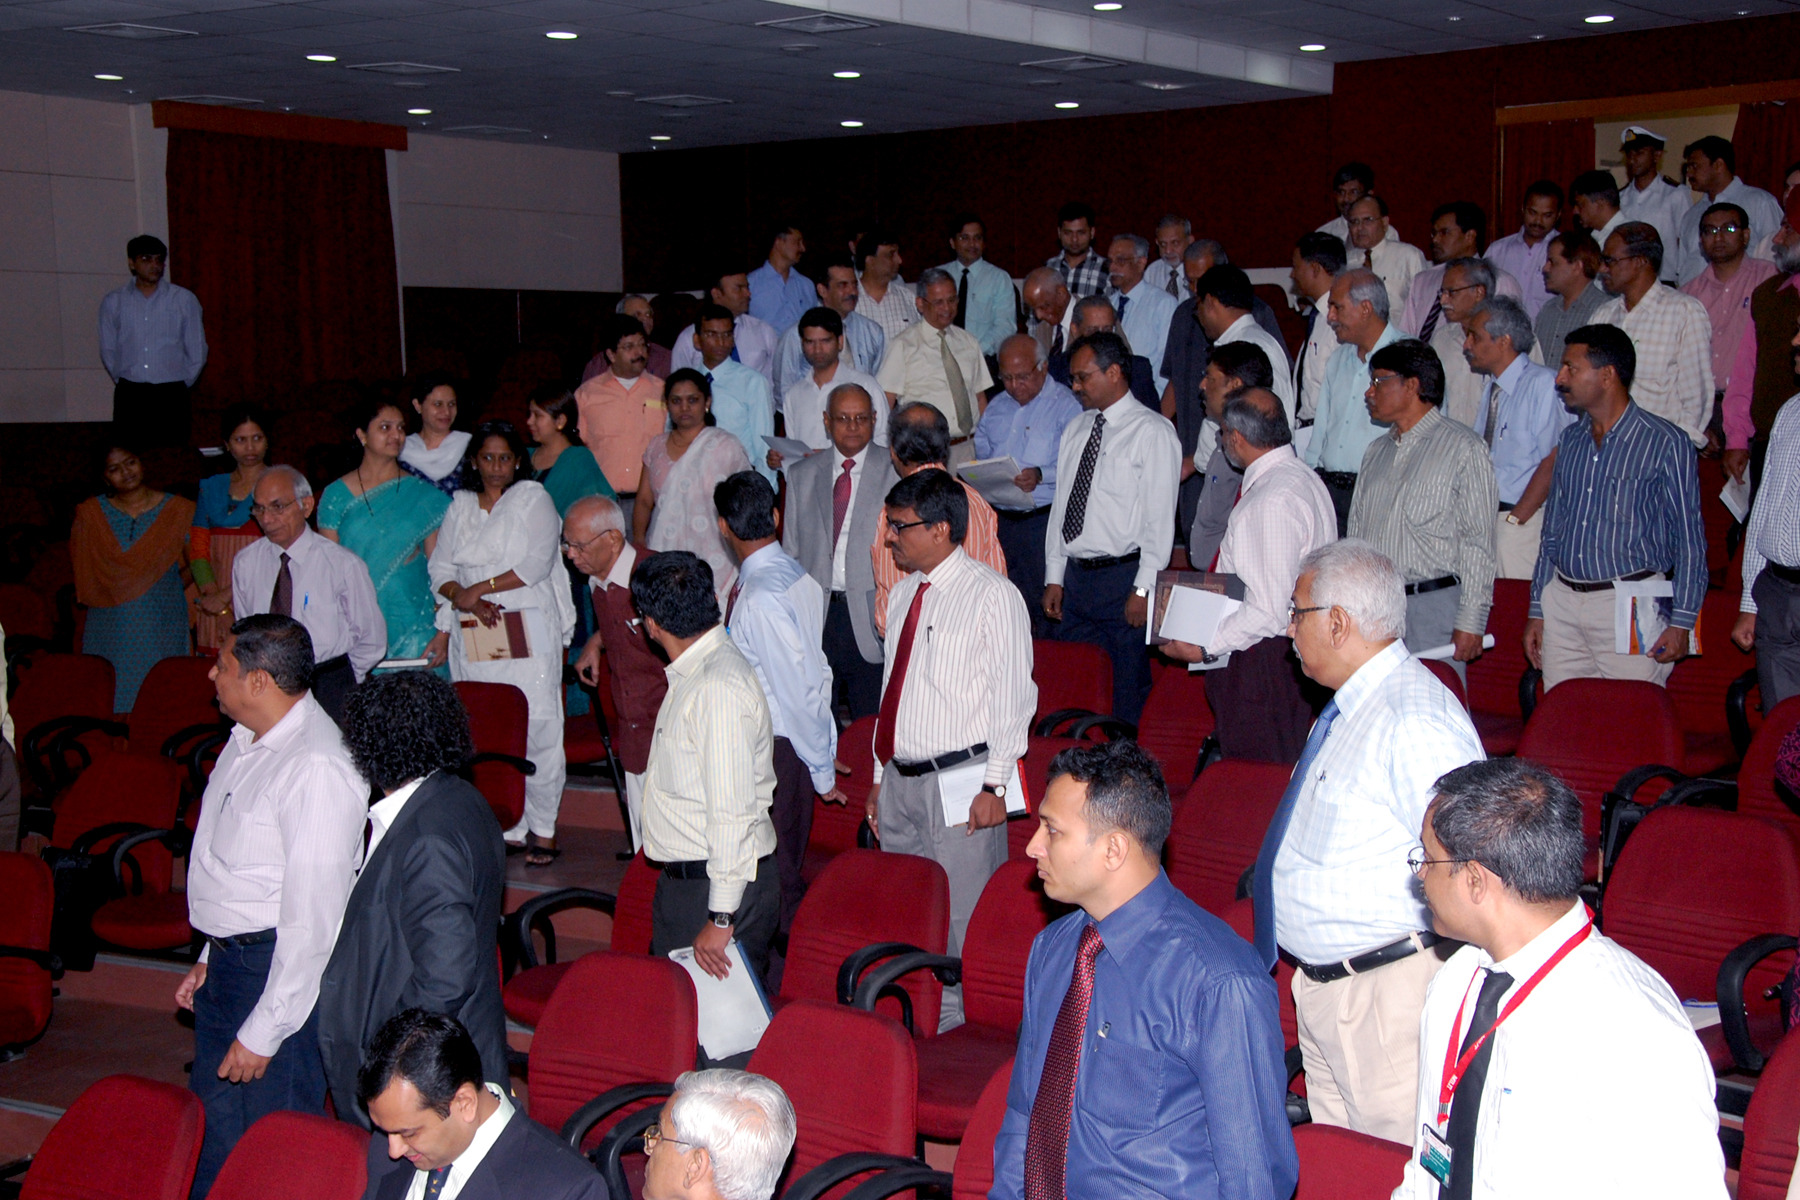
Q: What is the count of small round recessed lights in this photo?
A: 11